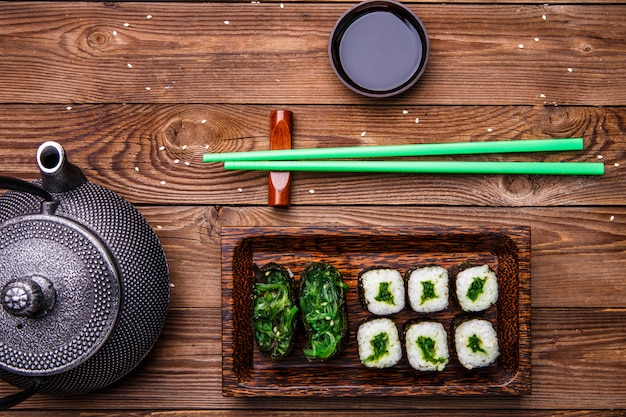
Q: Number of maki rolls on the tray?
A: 6